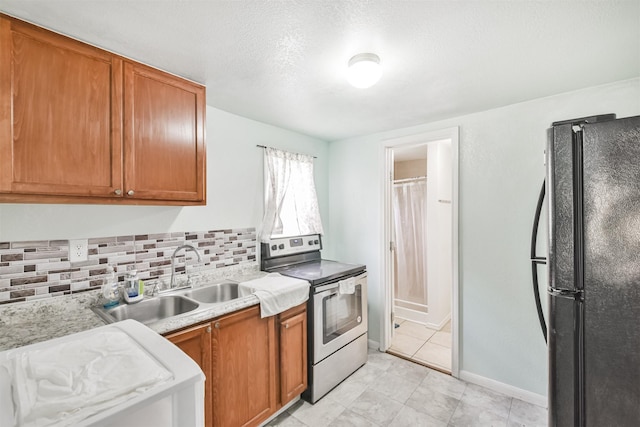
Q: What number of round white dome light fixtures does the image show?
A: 1